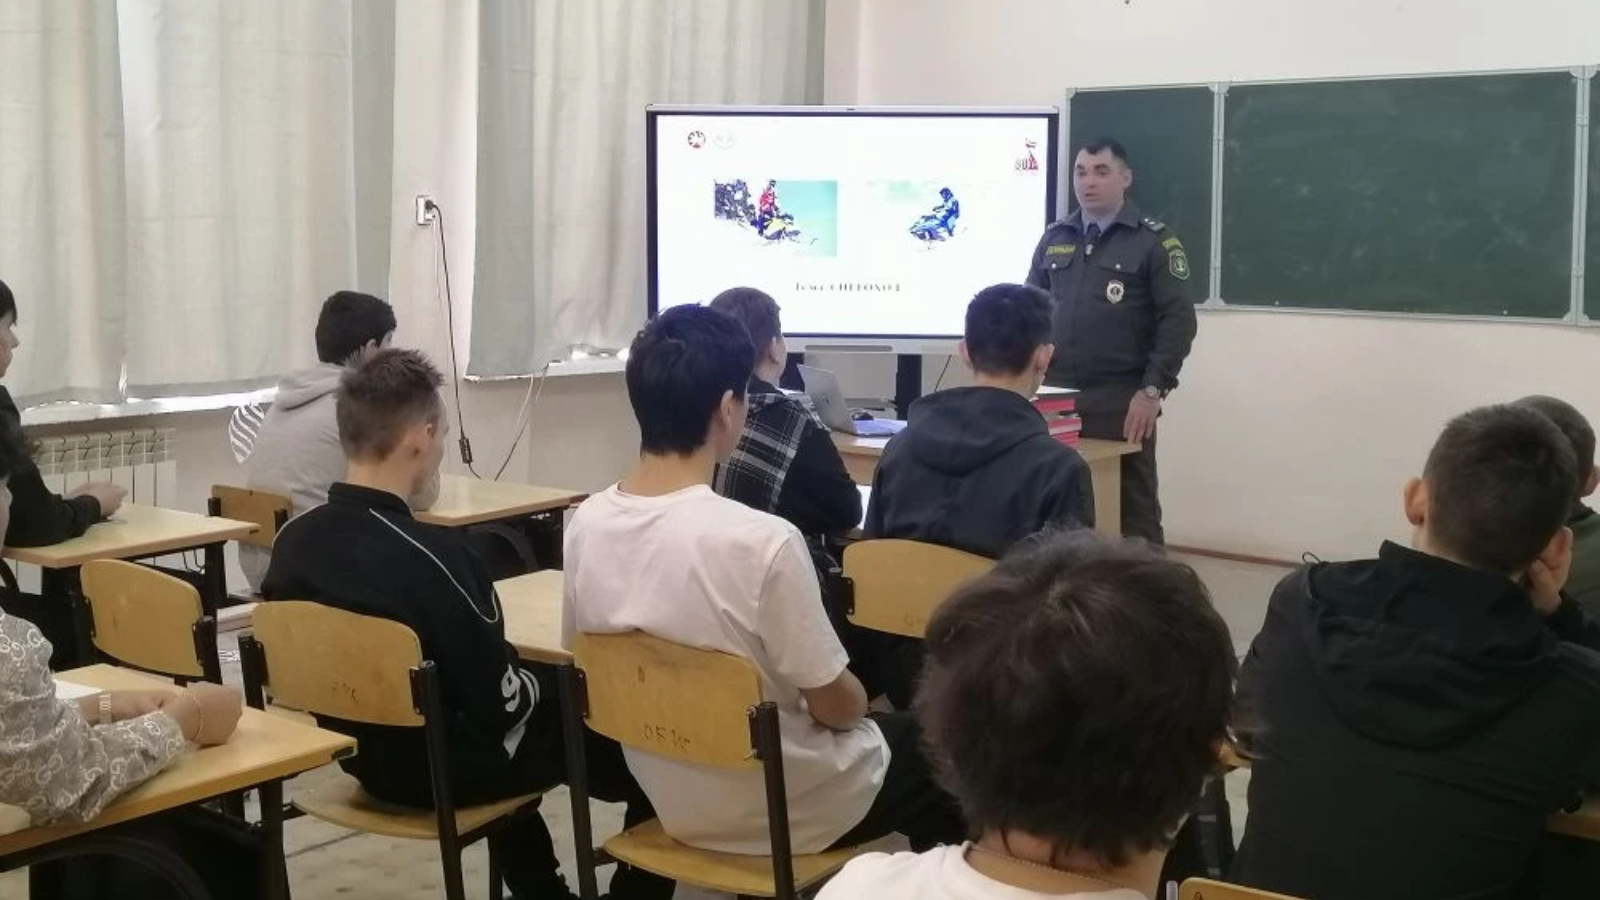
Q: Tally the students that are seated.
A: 10